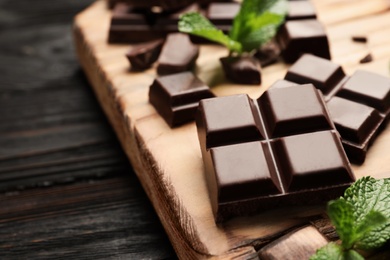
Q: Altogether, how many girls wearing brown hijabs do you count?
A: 0